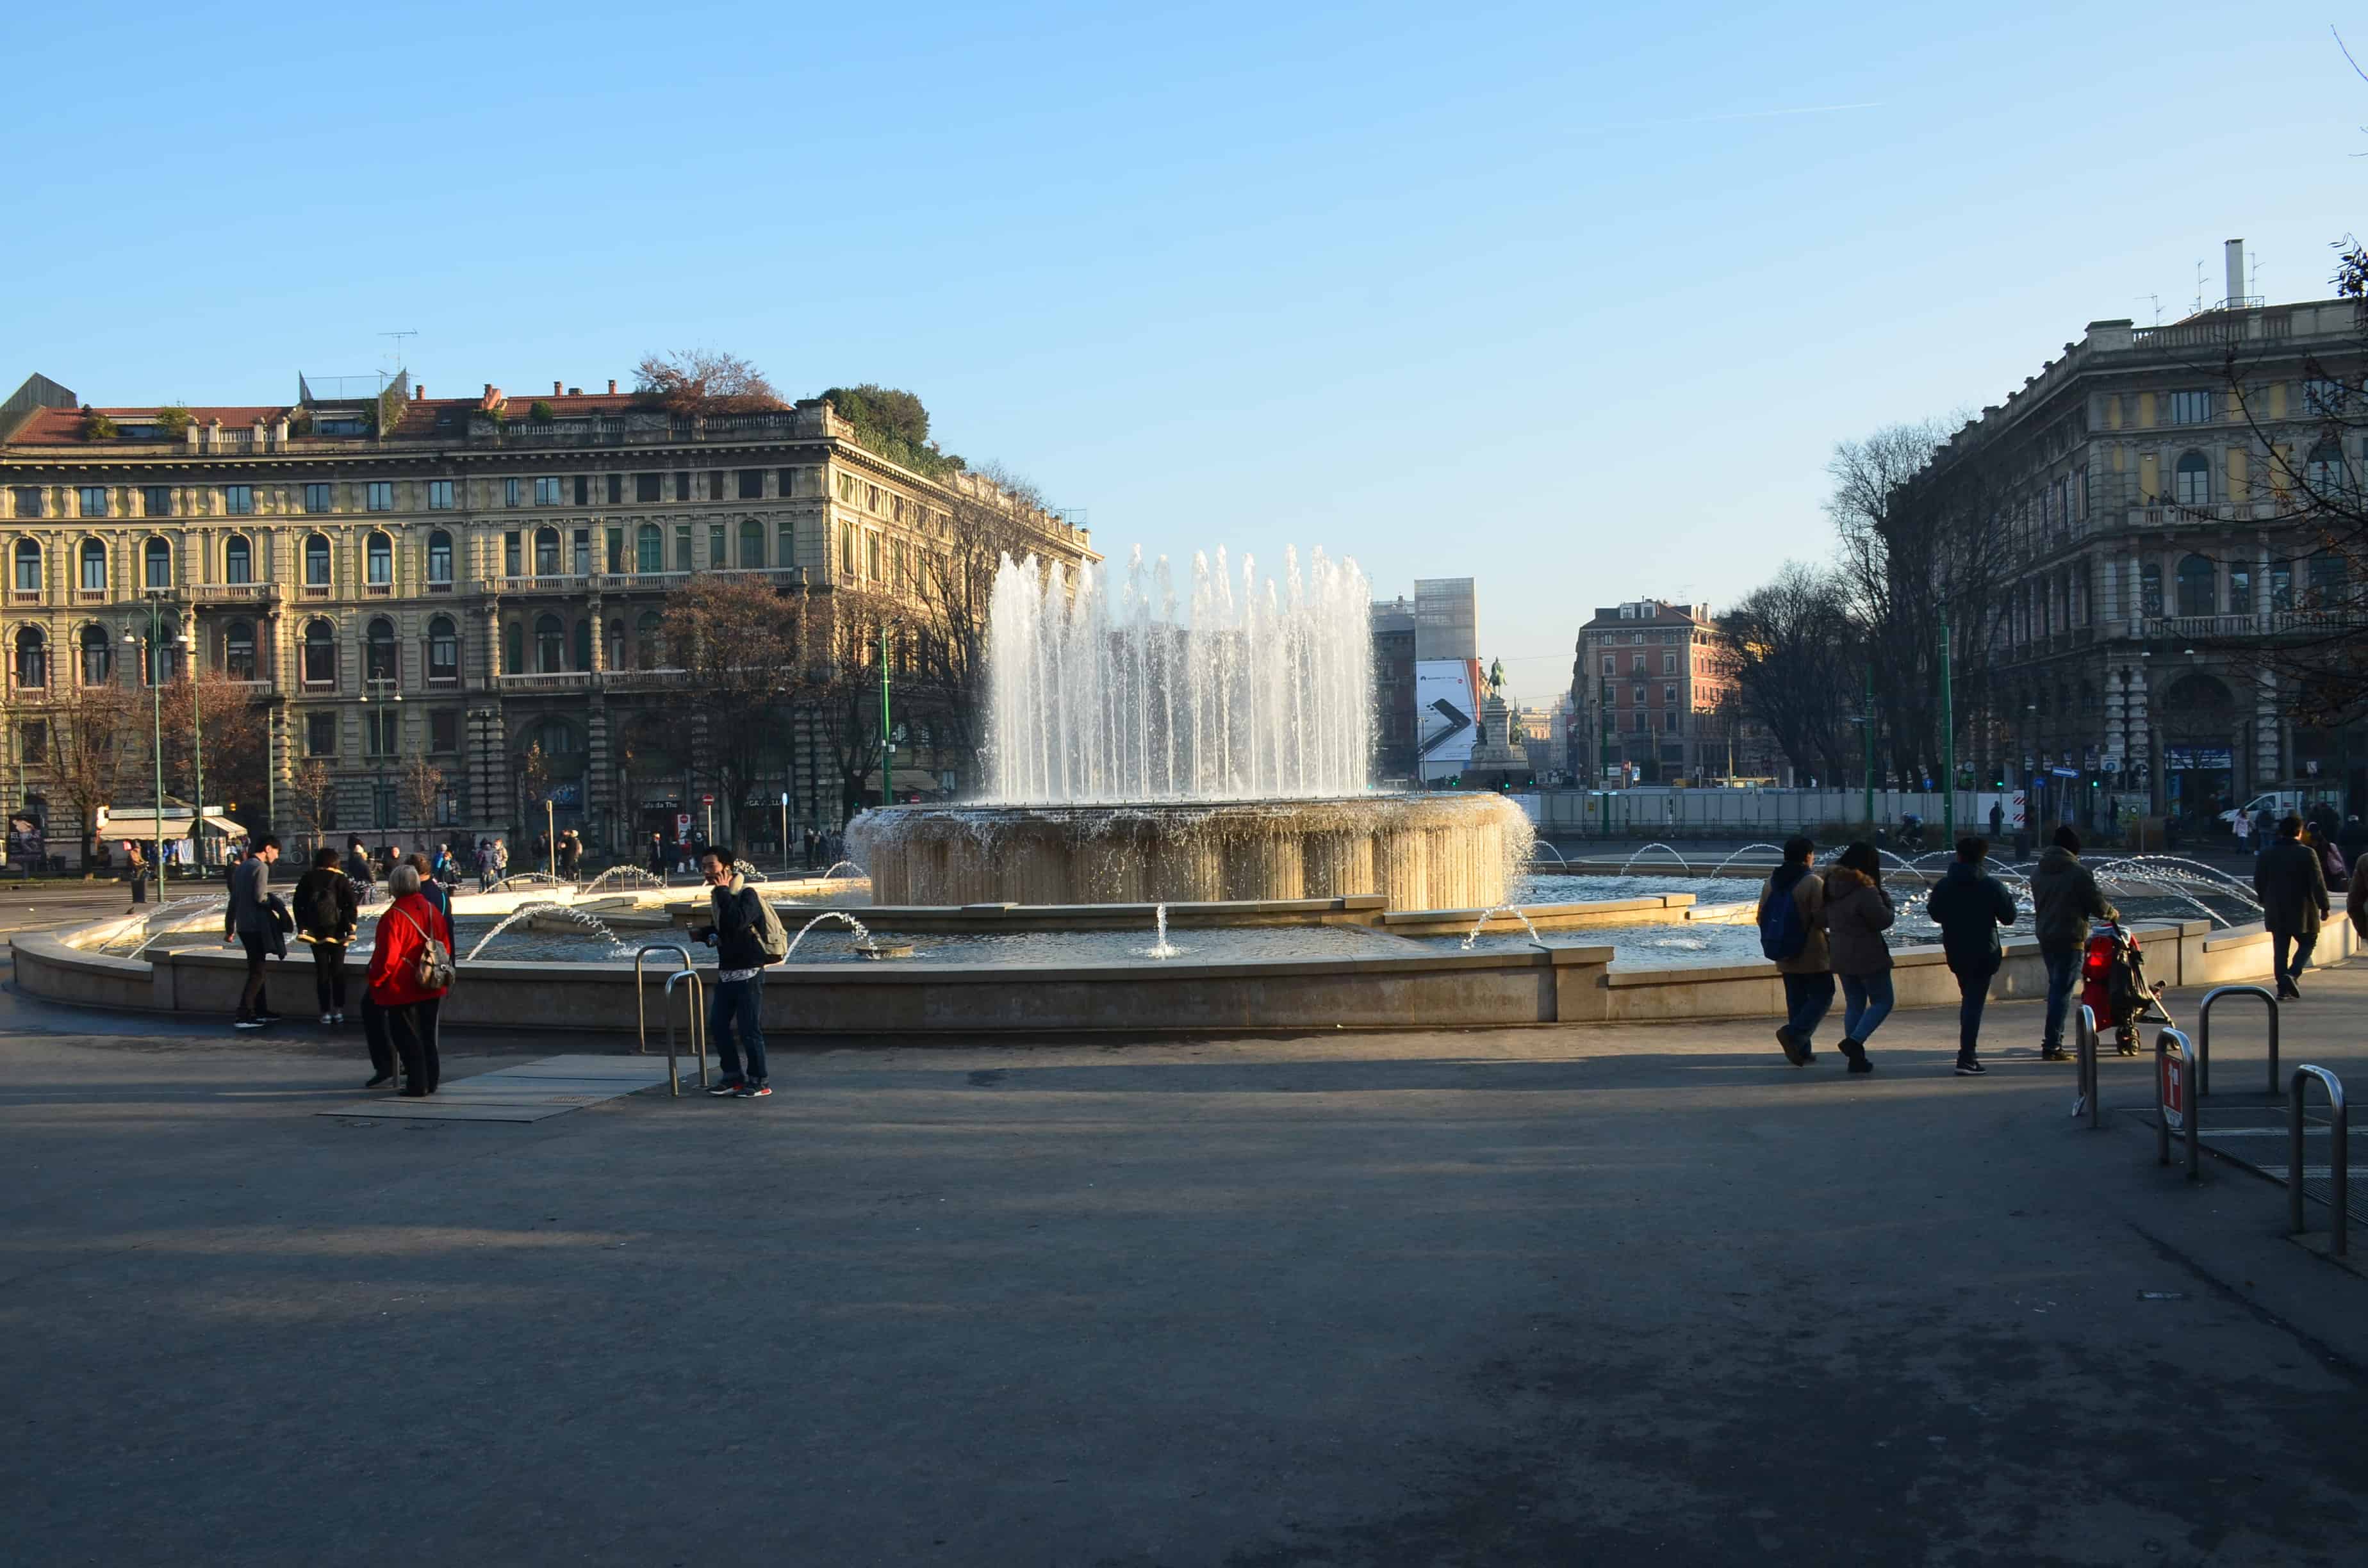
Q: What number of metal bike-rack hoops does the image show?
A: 6